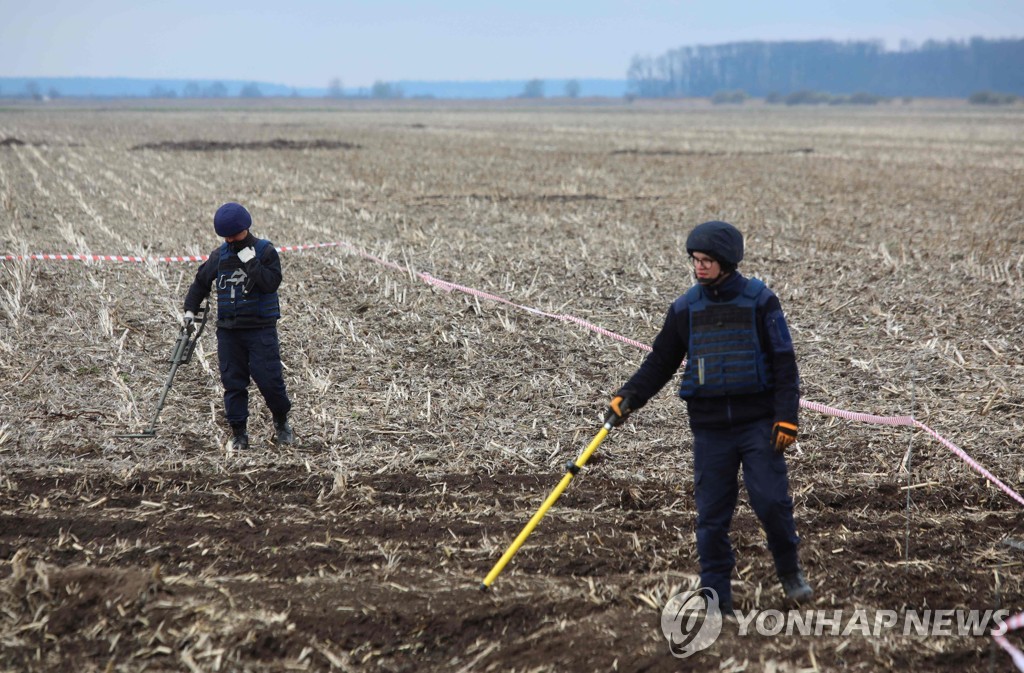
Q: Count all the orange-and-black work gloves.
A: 2